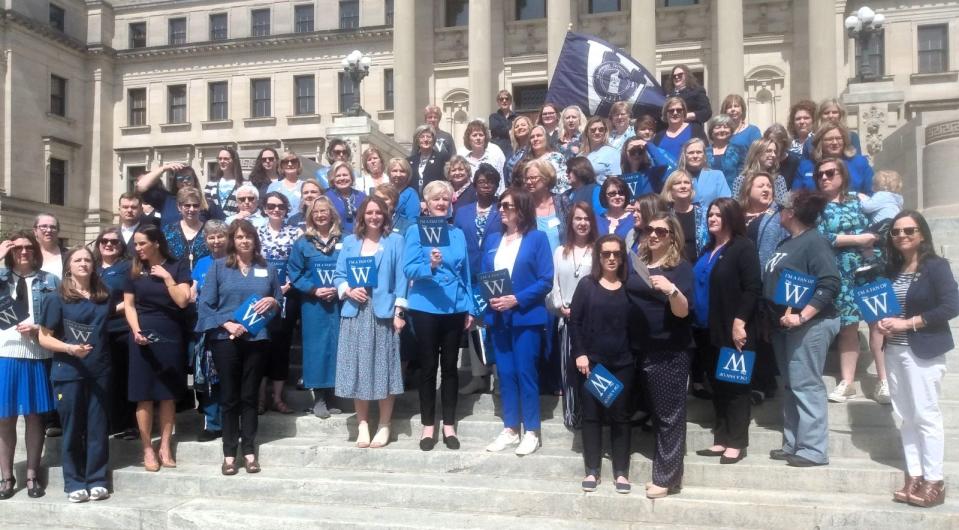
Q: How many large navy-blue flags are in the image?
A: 1